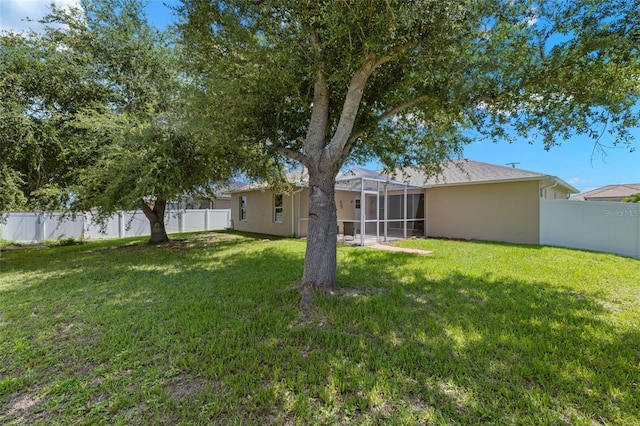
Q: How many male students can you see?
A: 0